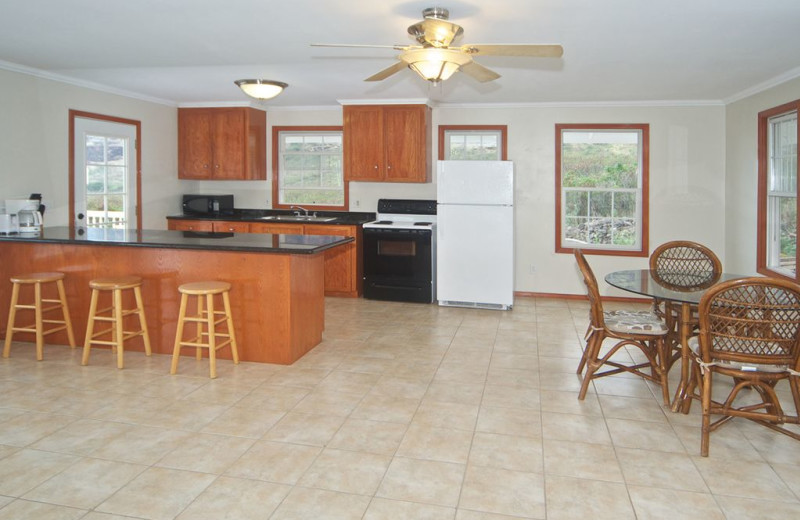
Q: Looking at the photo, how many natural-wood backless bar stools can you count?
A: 3